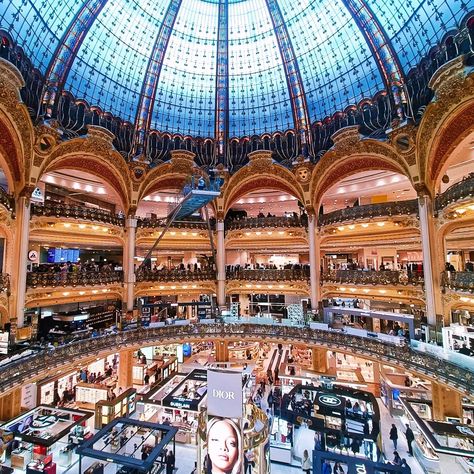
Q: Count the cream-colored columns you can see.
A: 5